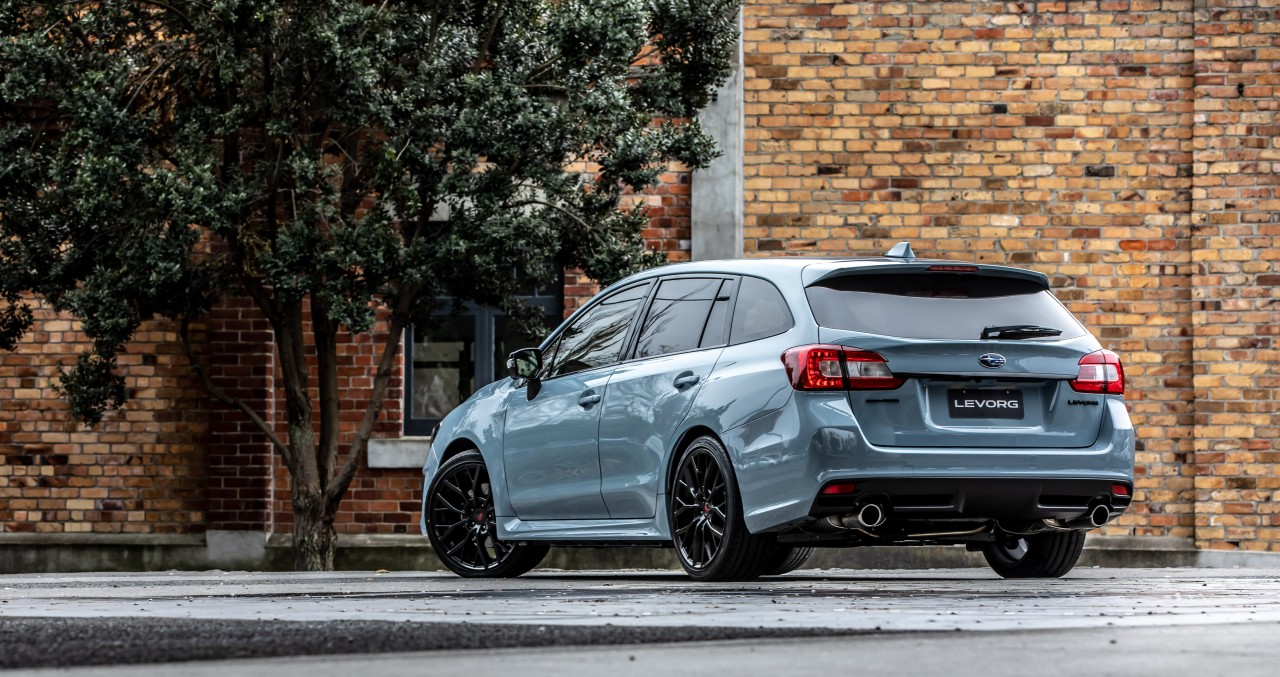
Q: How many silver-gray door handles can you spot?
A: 2